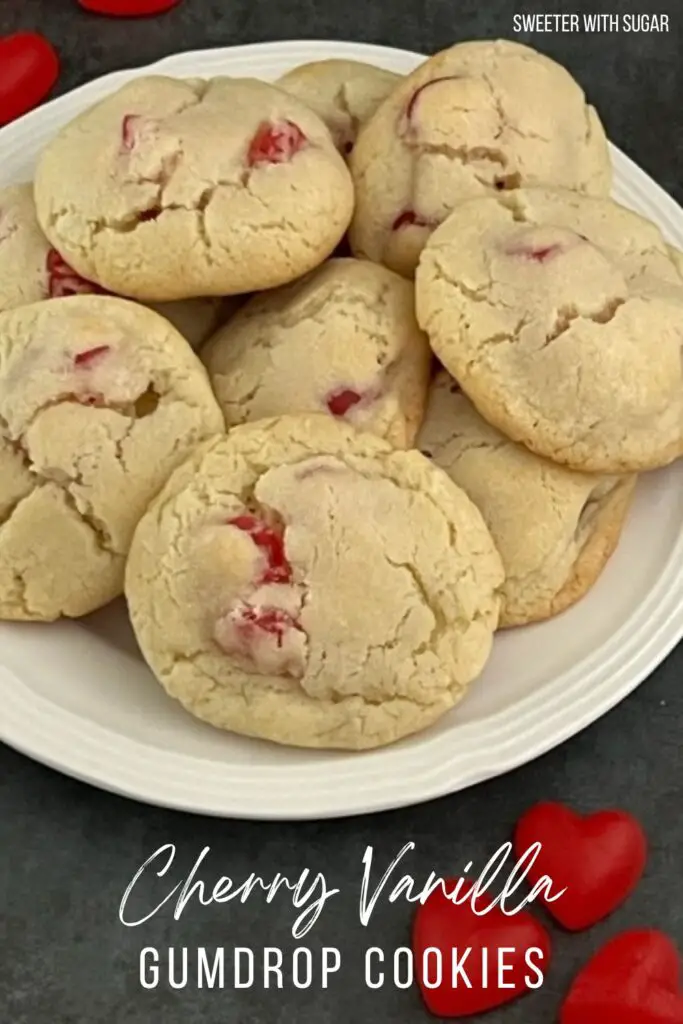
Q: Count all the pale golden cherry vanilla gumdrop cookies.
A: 9